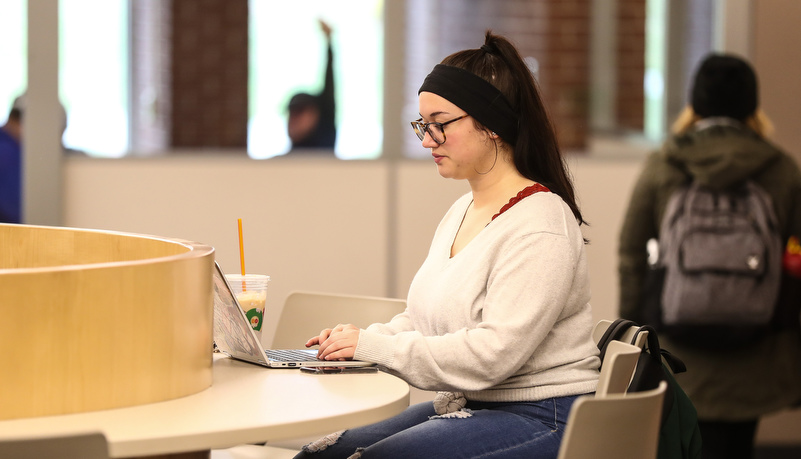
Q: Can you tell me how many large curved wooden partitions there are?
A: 1